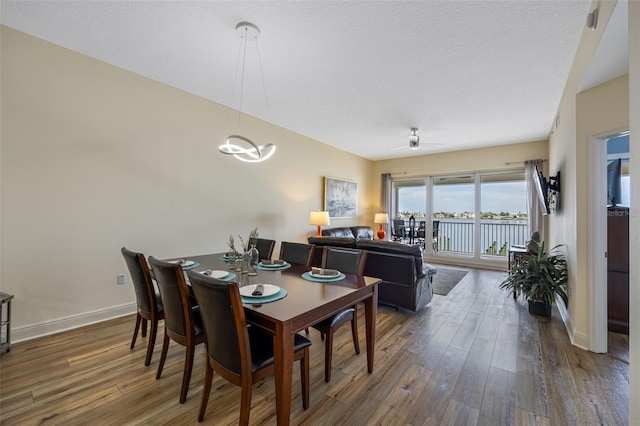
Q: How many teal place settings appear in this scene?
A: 6